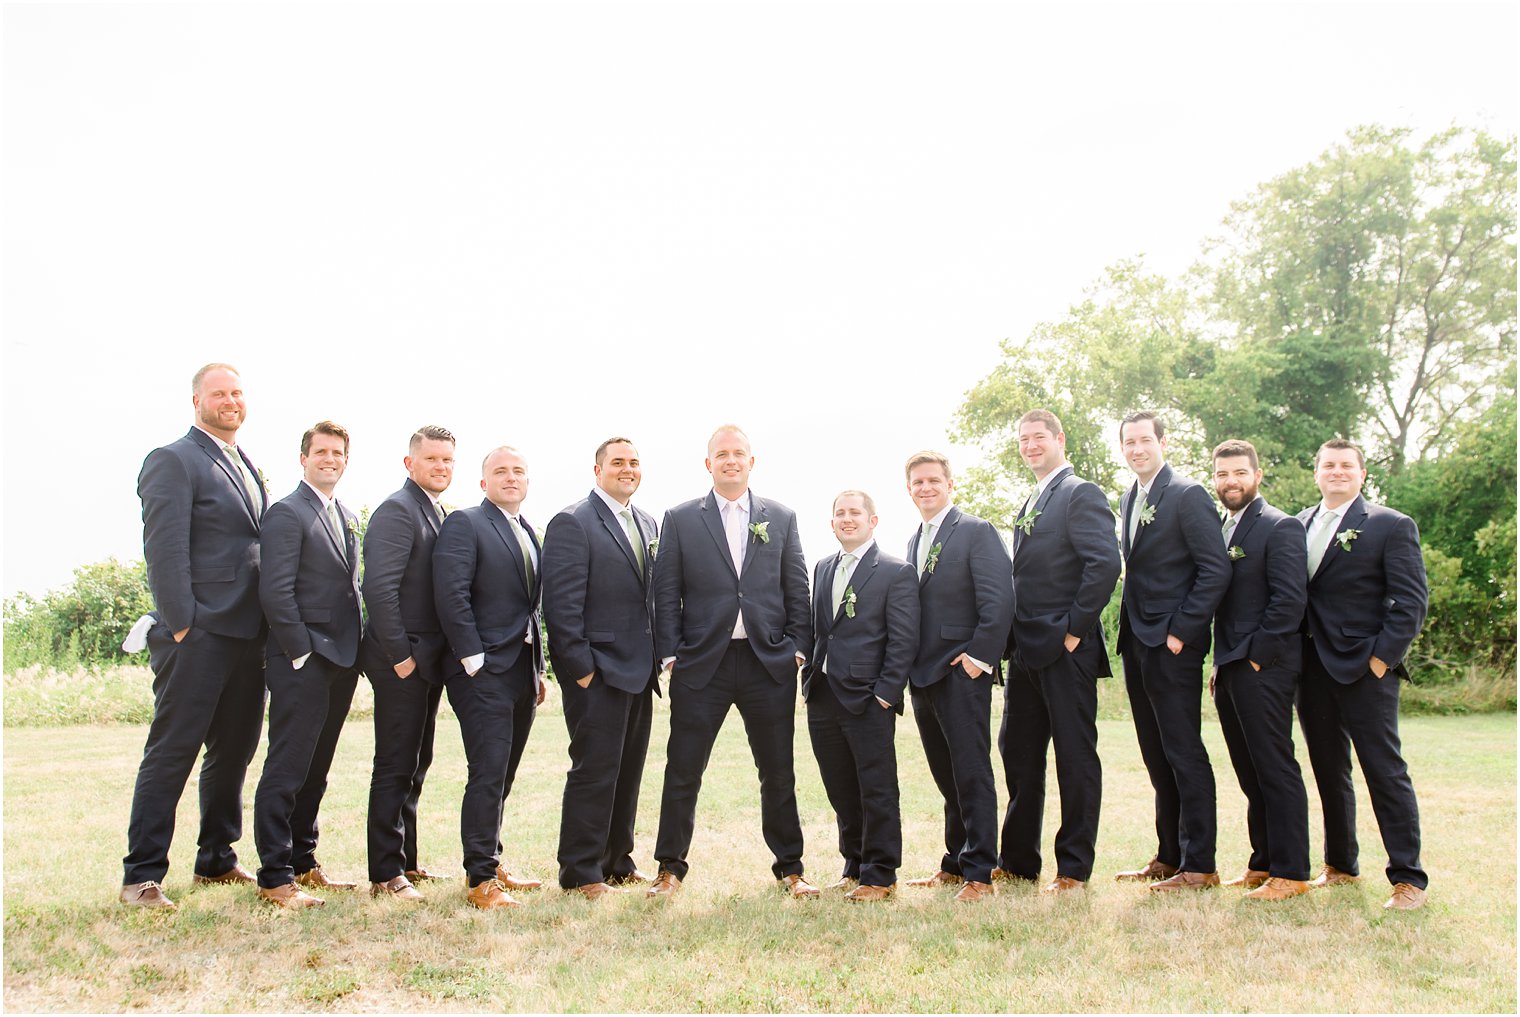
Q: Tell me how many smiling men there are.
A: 12